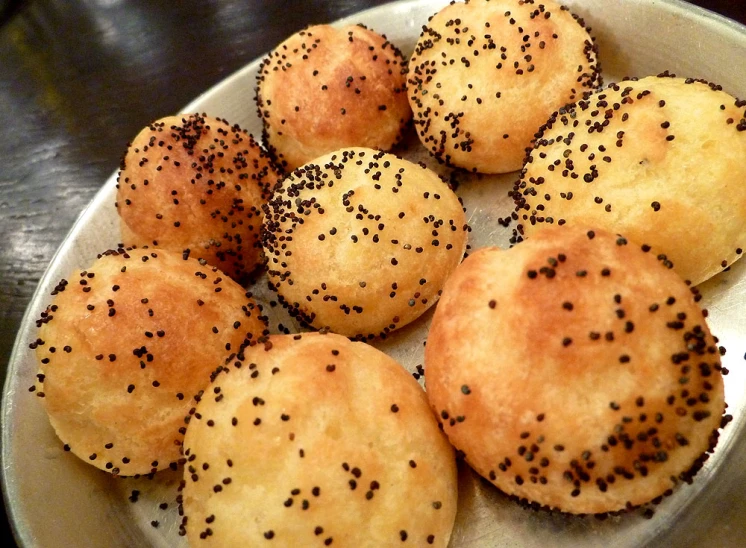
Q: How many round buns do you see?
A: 8